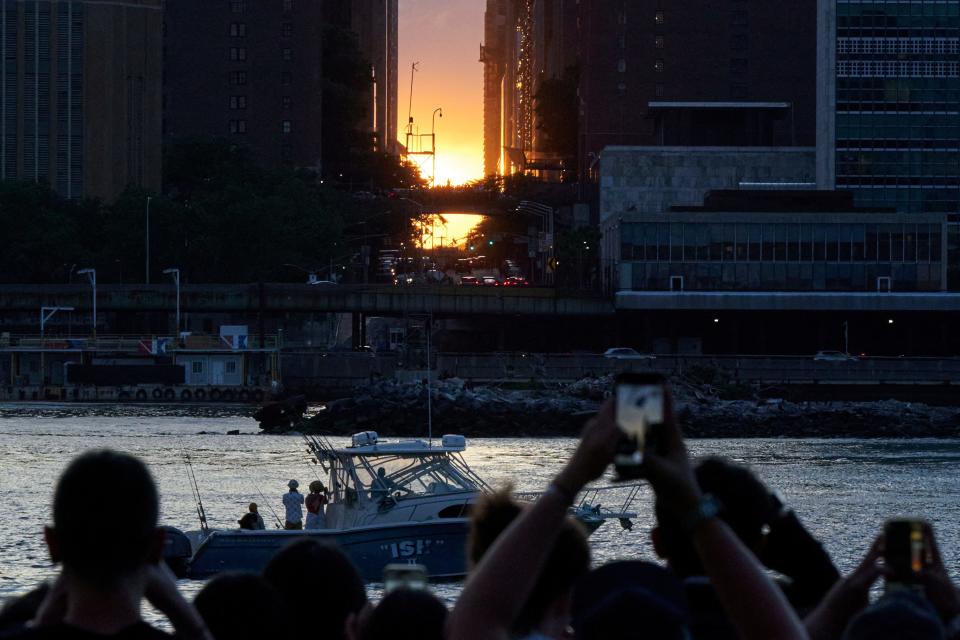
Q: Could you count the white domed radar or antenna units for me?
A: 2